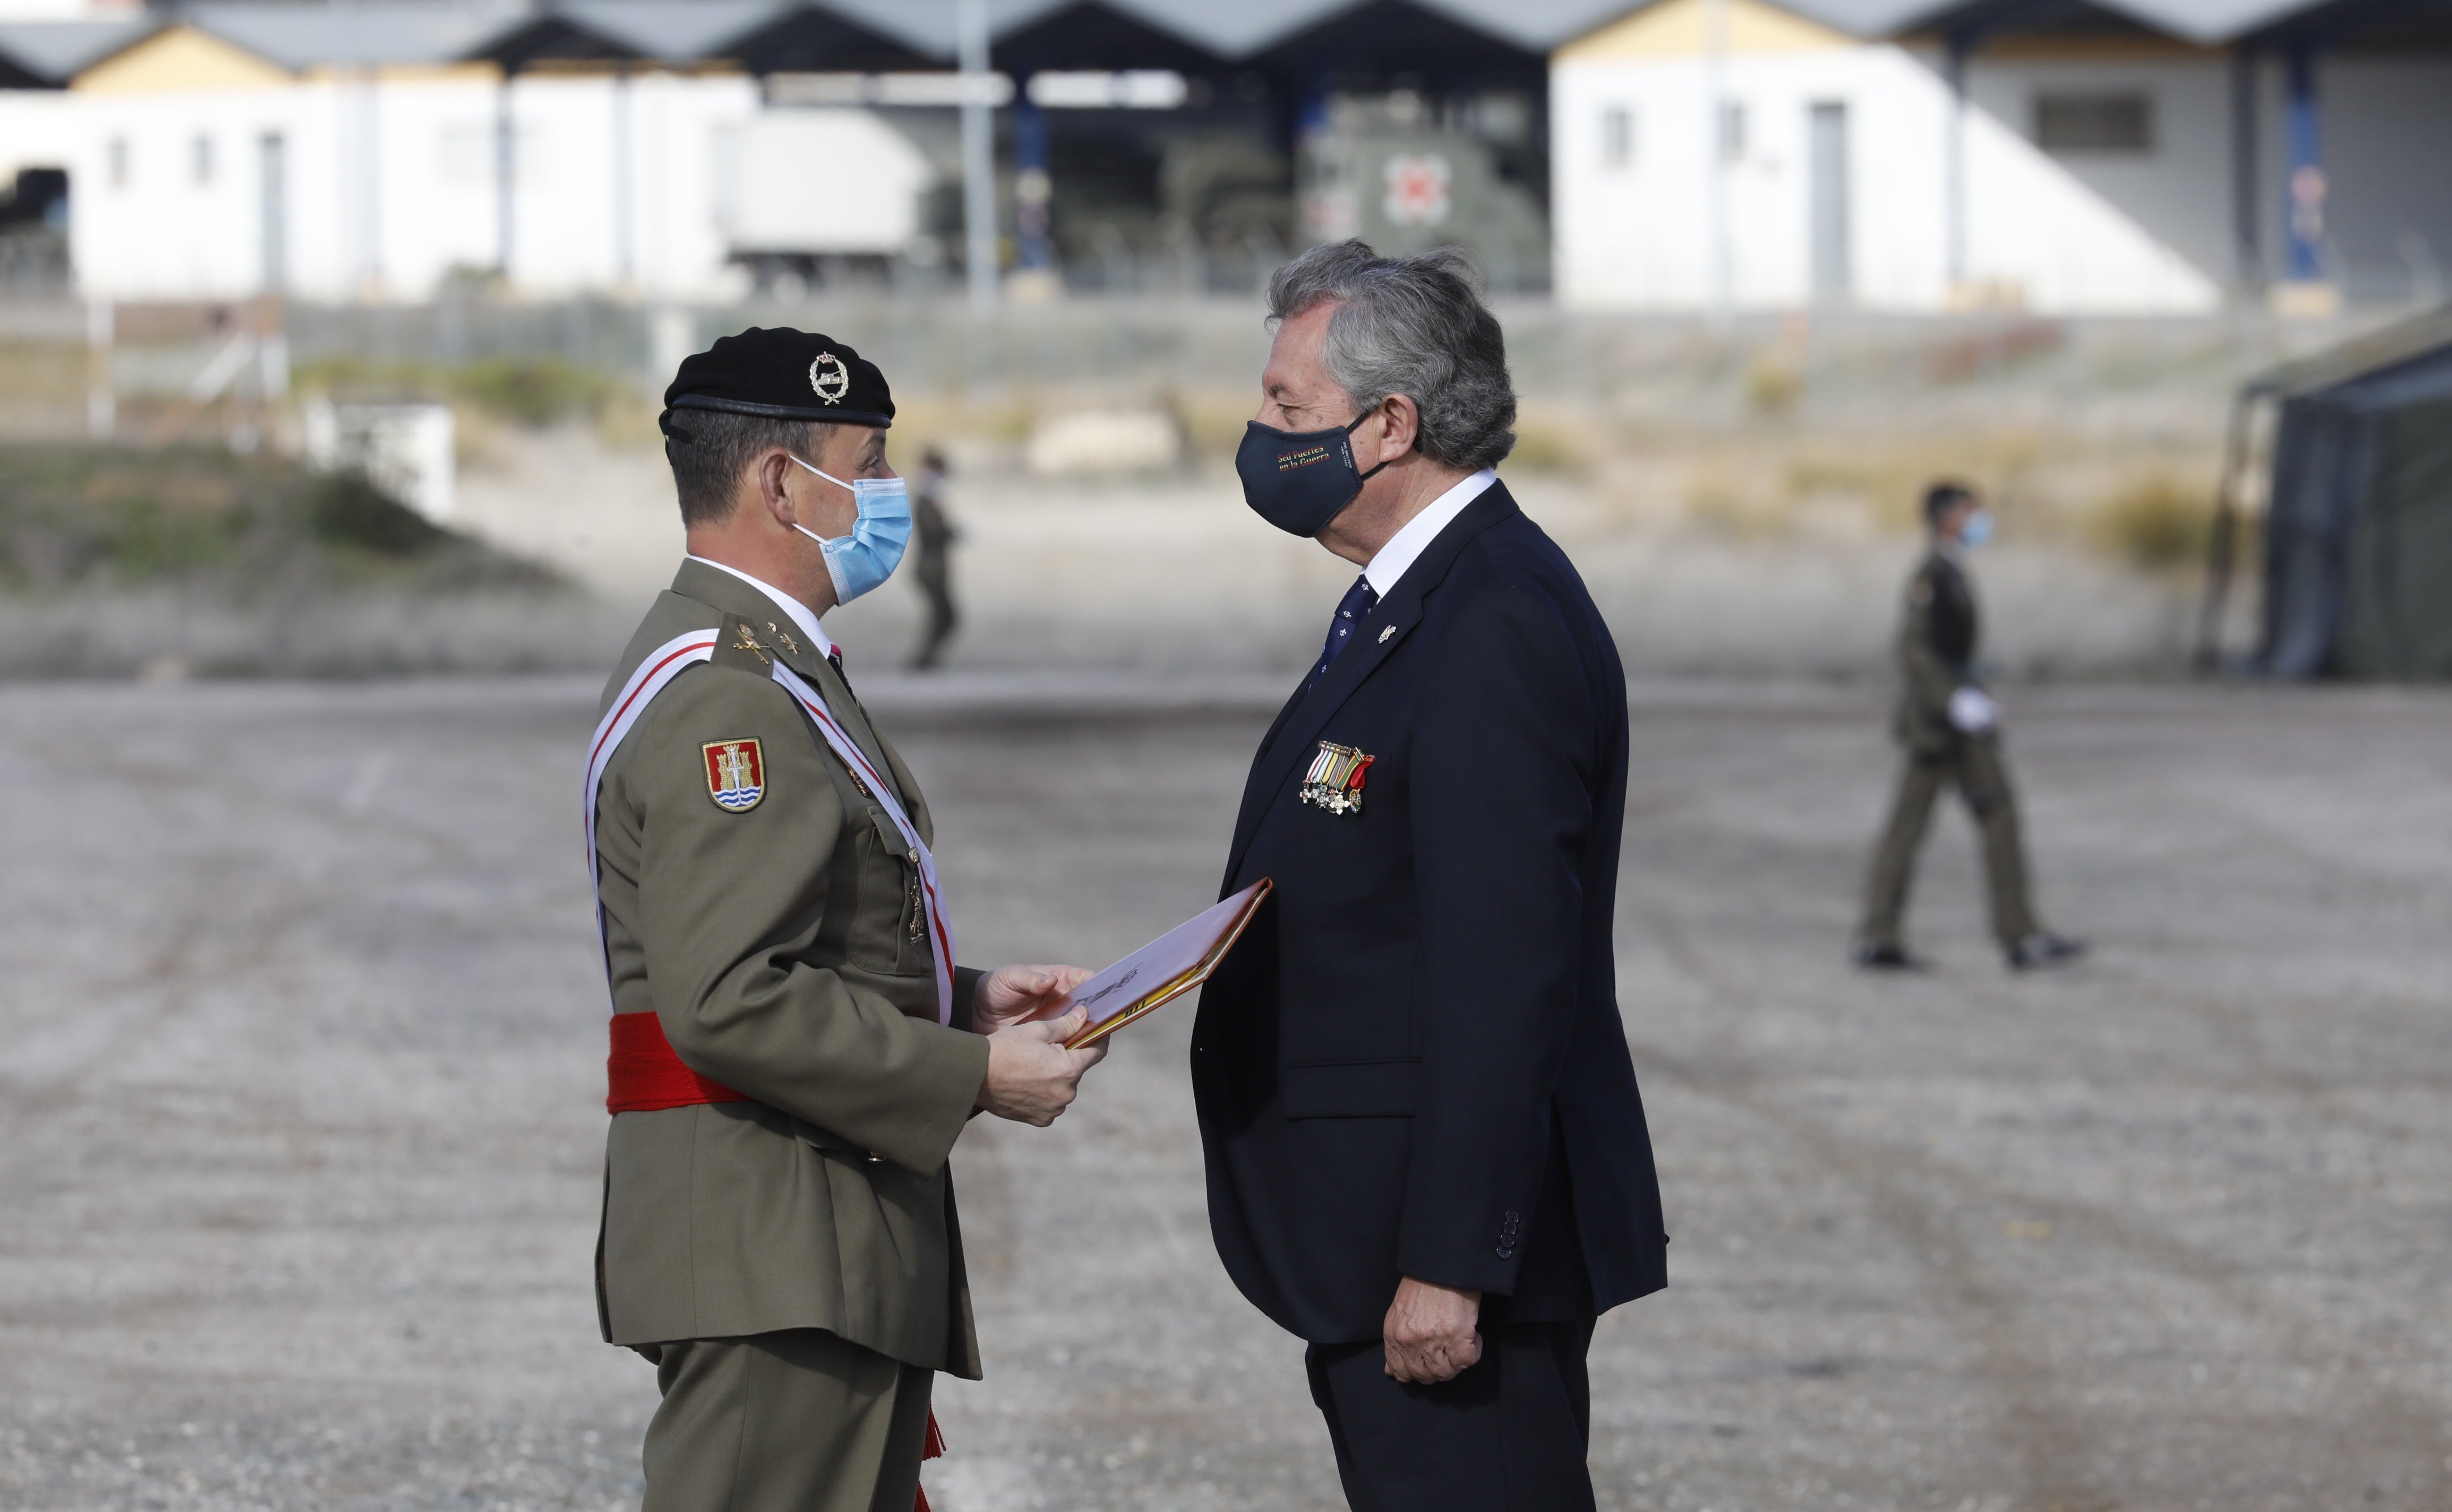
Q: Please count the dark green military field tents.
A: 1